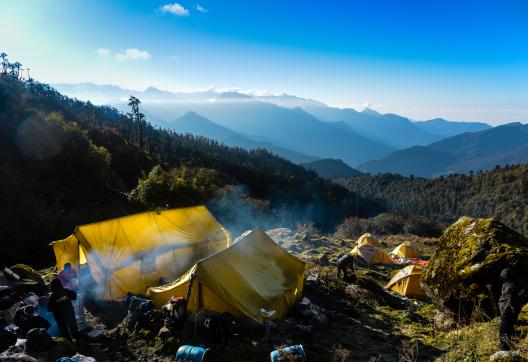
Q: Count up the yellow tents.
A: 6